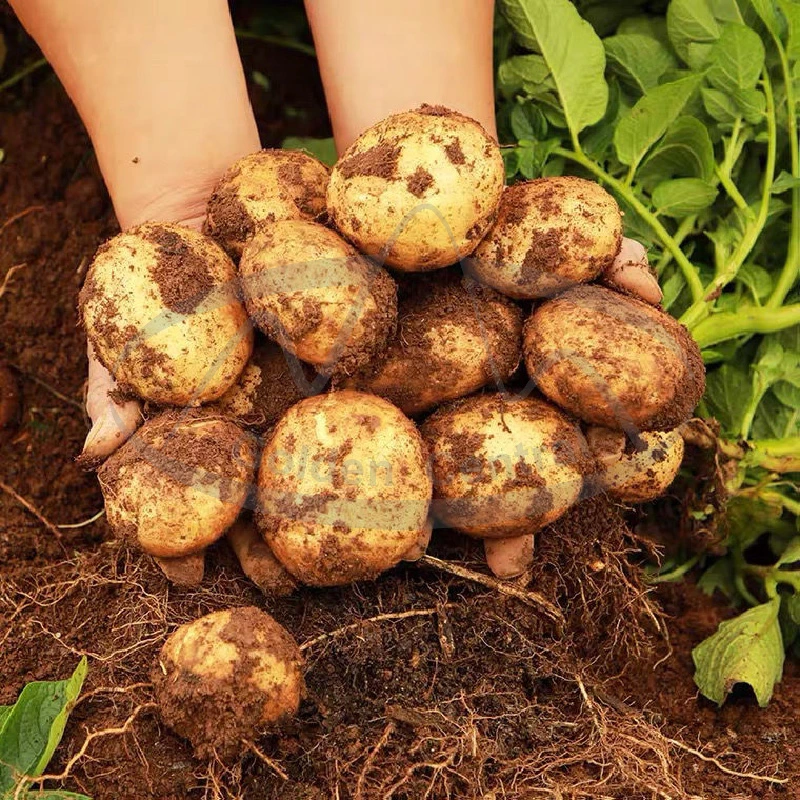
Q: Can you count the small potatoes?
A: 13